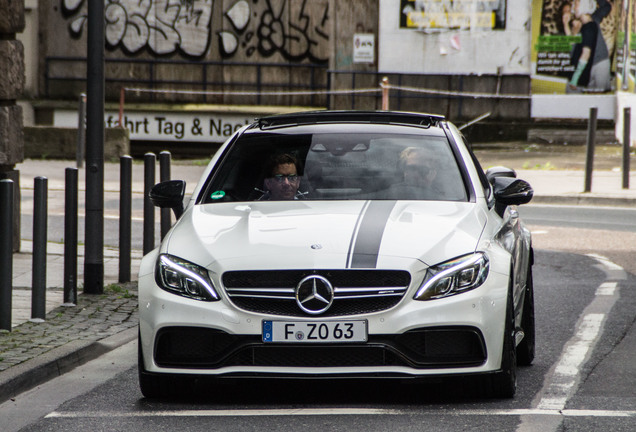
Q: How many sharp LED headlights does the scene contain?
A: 2